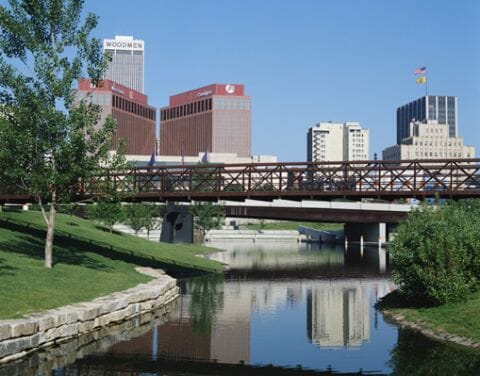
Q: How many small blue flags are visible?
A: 2